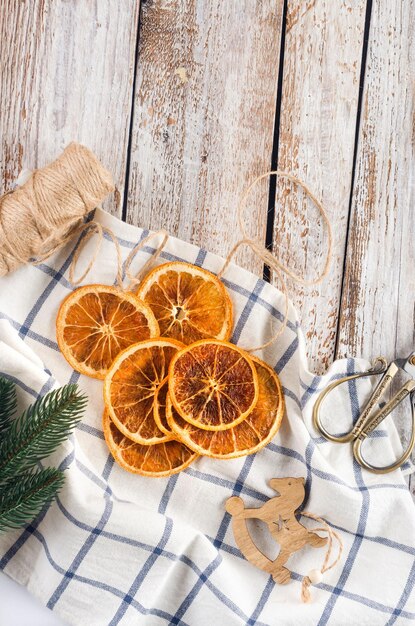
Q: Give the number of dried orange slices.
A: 7